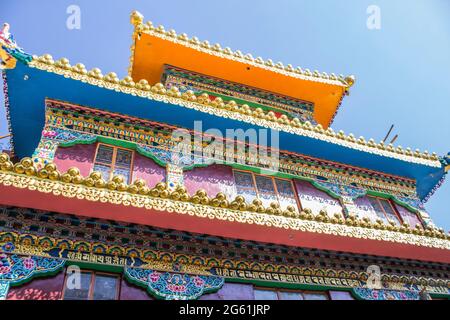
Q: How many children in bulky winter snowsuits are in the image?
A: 0